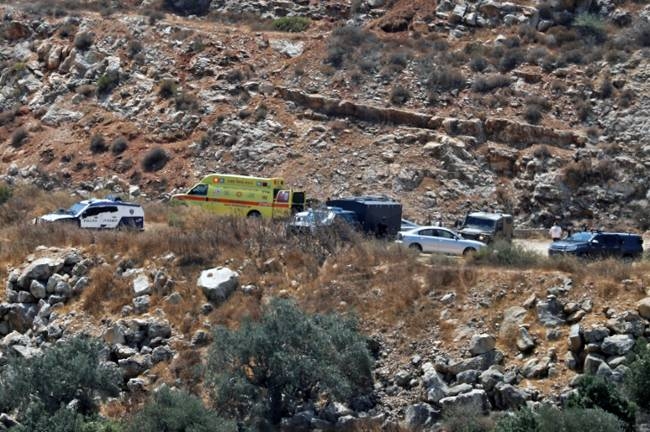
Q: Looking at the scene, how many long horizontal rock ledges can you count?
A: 1